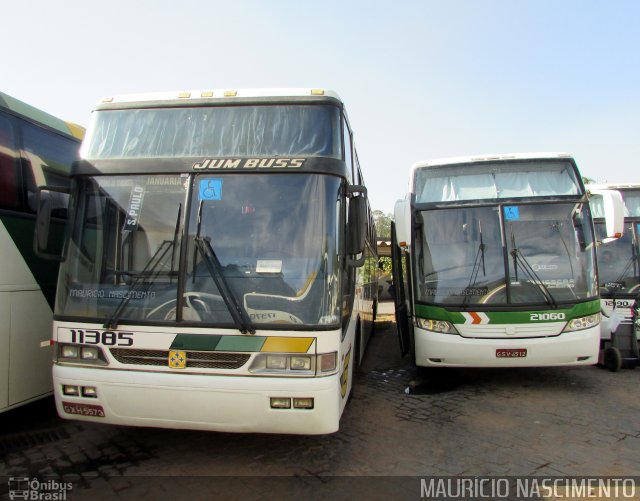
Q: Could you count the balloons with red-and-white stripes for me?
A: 0